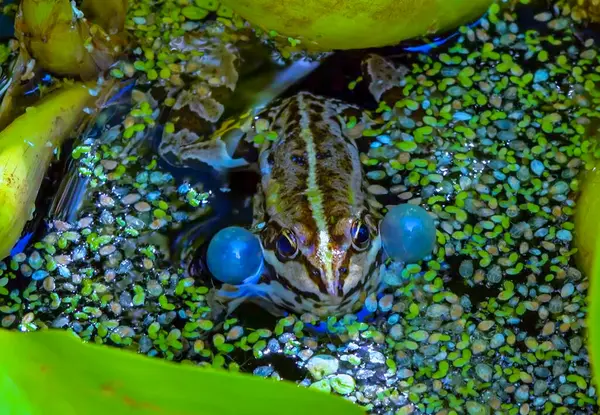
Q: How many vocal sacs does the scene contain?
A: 2